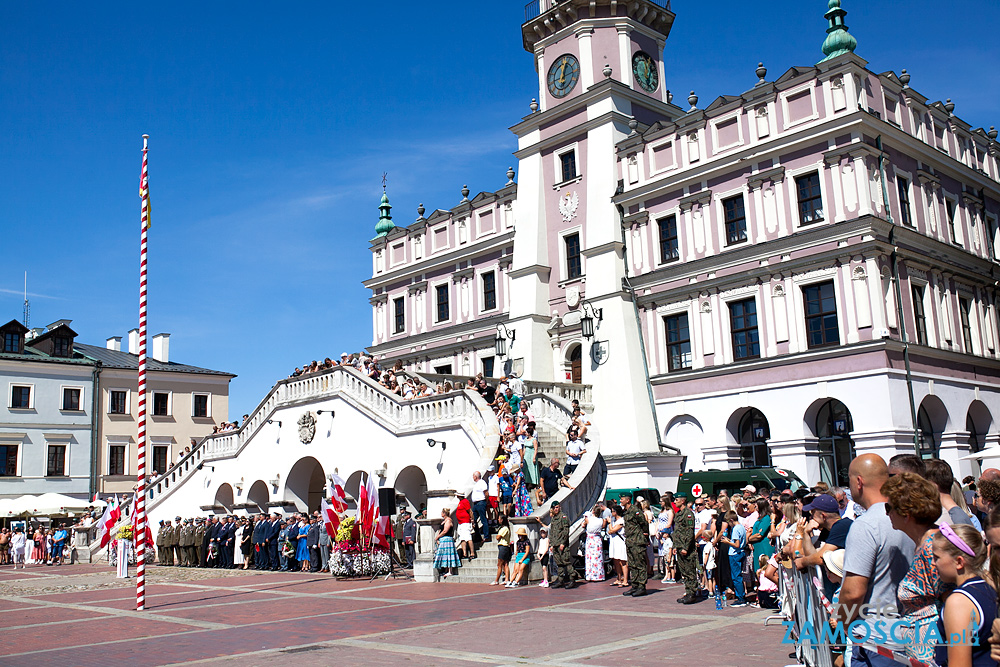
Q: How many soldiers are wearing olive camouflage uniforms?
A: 3